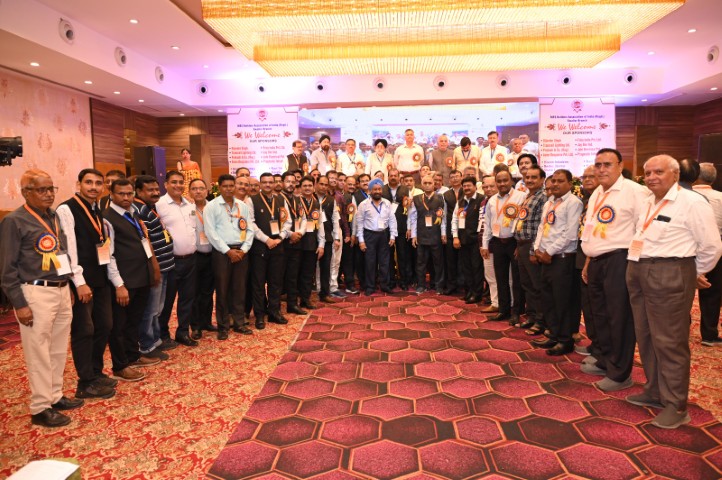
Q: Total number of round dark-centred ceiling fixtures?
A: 12